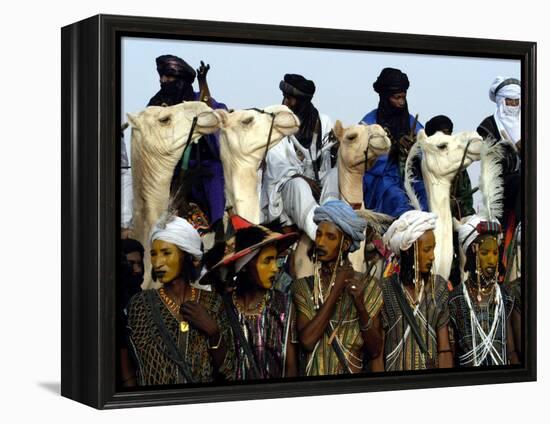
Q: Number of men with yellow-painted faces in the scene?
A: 3